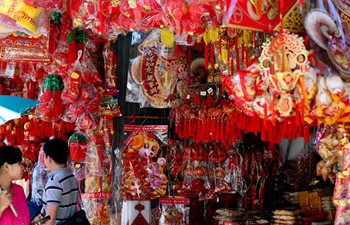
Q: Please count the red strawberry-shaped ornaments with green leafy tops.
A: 4